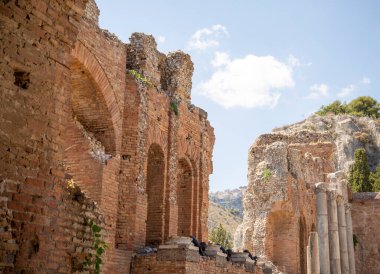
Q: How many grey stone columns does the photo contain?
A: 5